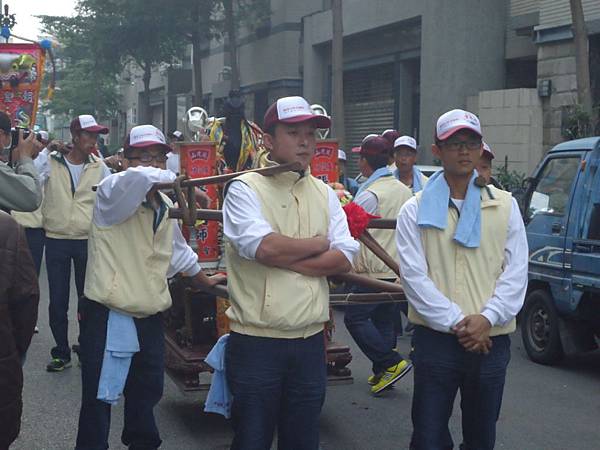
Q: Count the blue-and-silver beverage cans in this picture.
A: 0